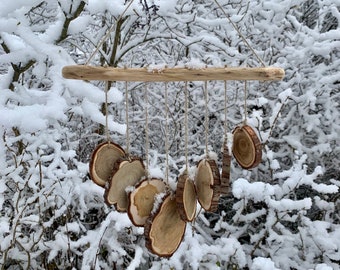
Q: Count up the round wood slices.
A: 8